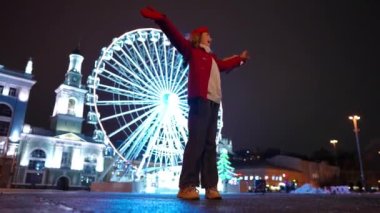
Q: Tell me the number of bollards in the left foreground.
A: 0